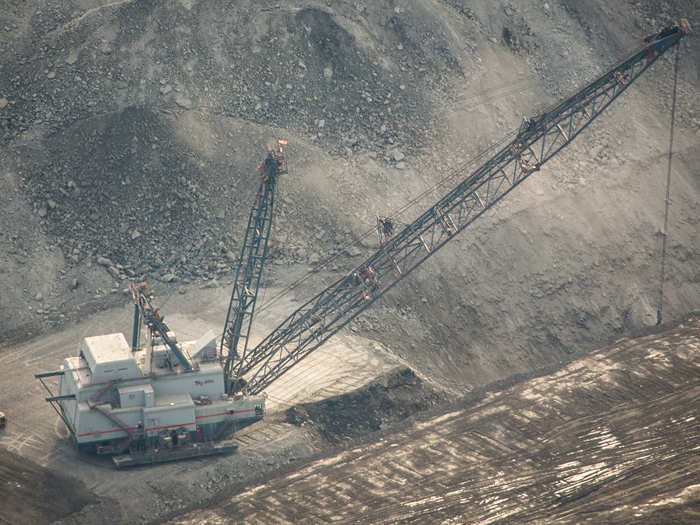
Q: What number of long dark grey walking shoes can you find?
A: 1